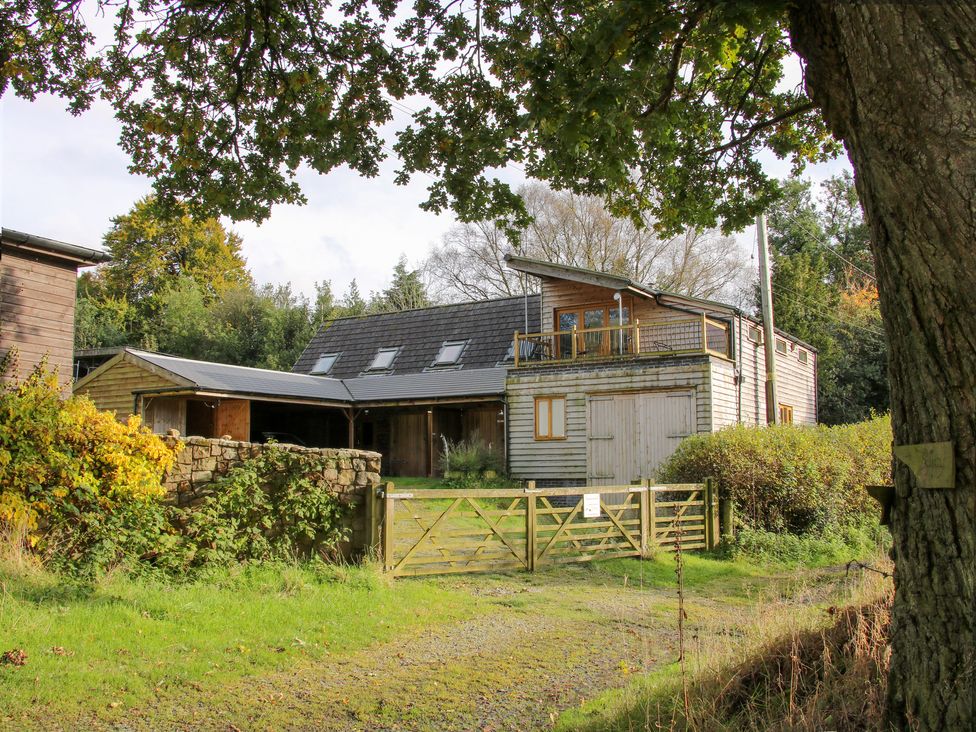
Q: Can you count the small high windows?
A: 3